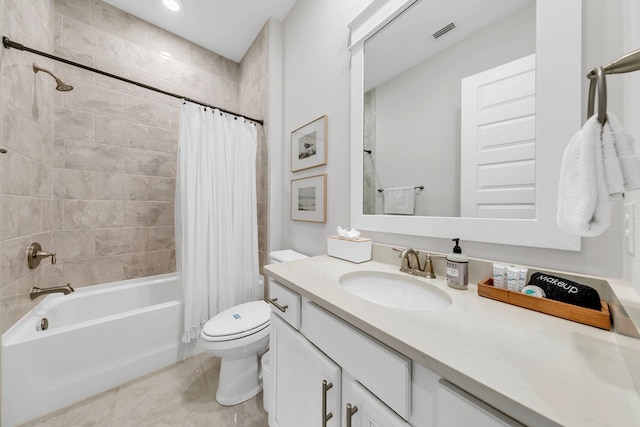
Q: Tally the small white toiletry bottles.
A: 3